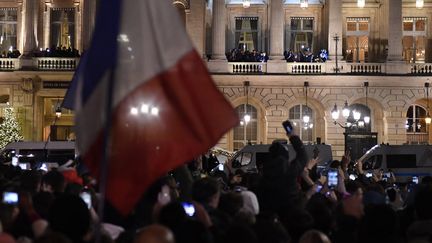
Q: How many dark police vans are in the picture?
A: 3